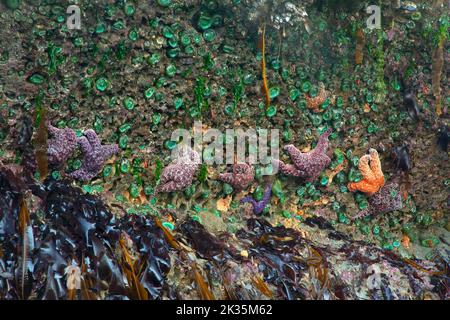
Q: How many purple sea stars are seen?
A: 7